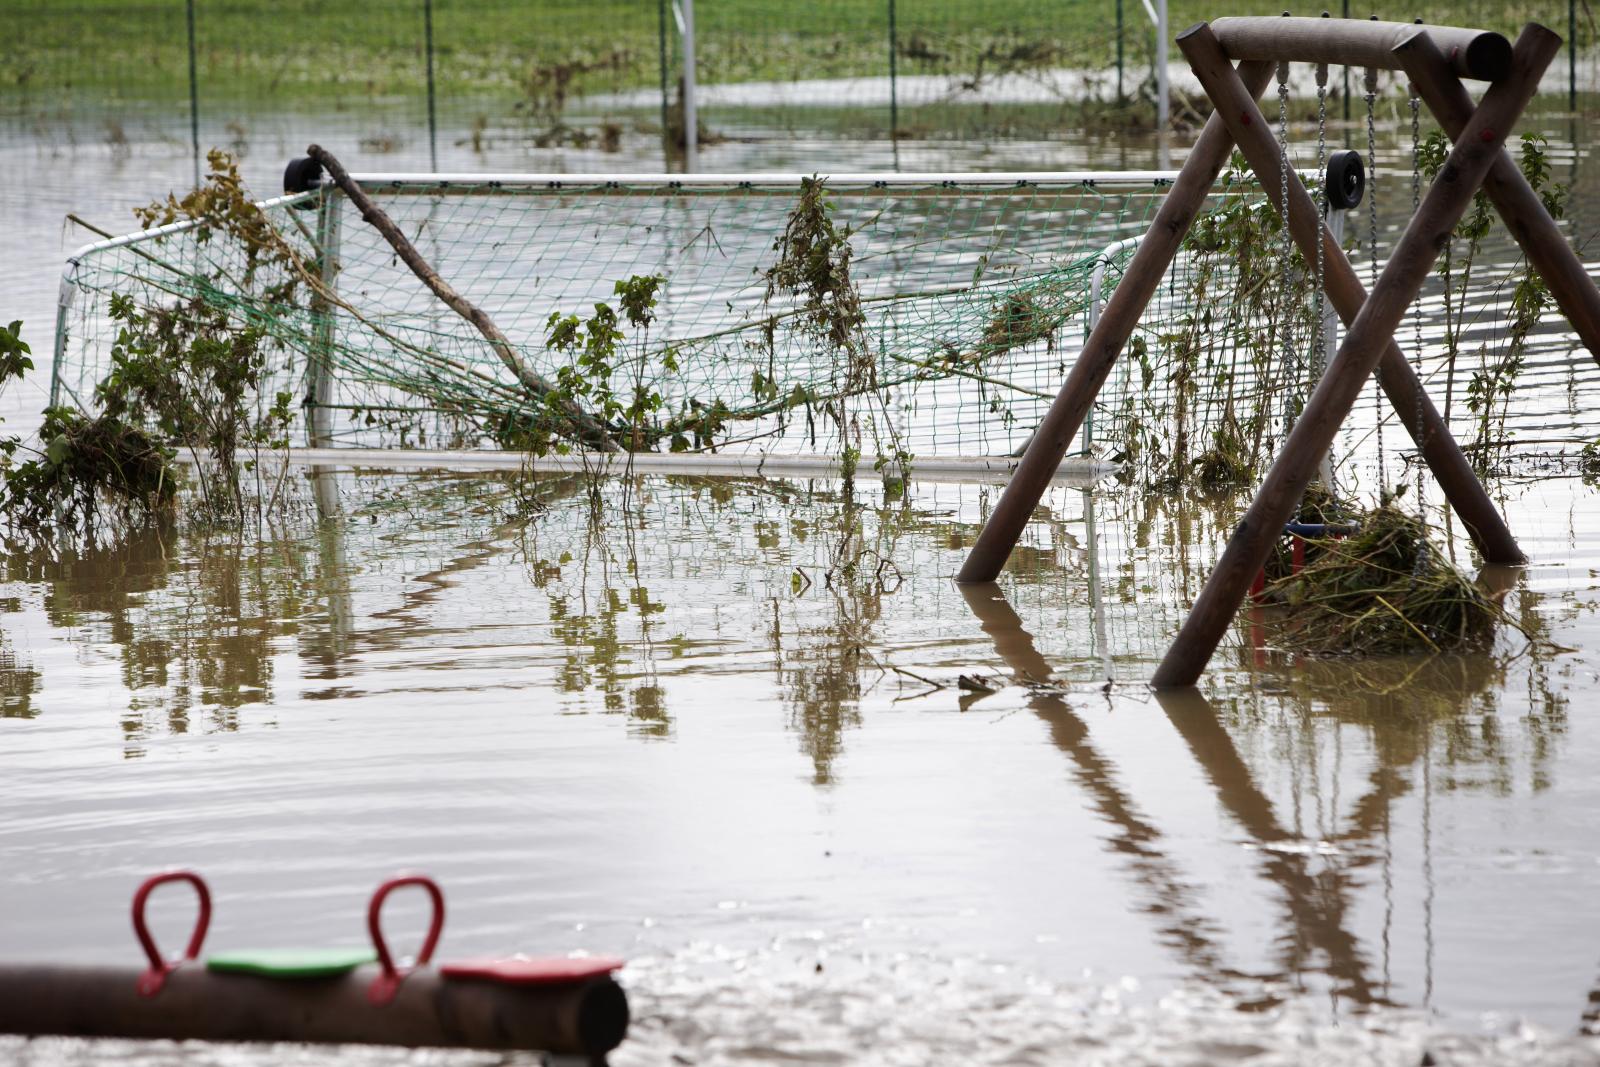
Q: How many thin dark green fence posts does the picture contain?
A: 7